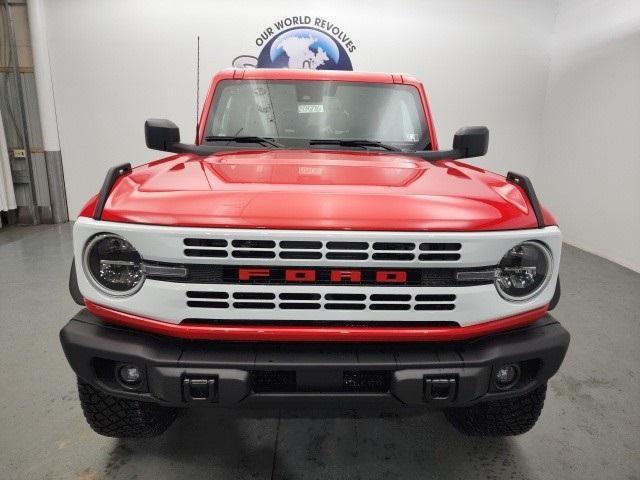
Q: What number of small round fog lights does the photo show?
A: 2